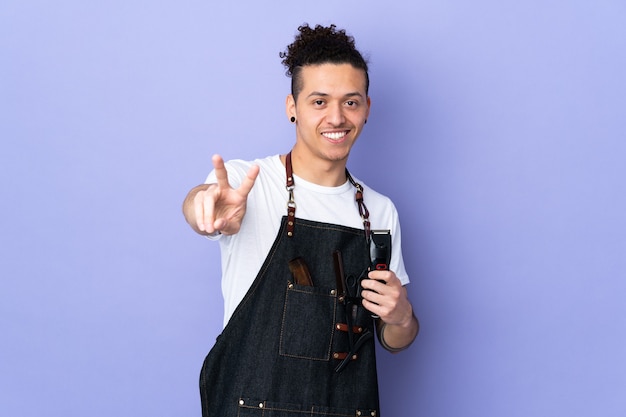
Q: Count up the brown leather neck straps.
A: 2